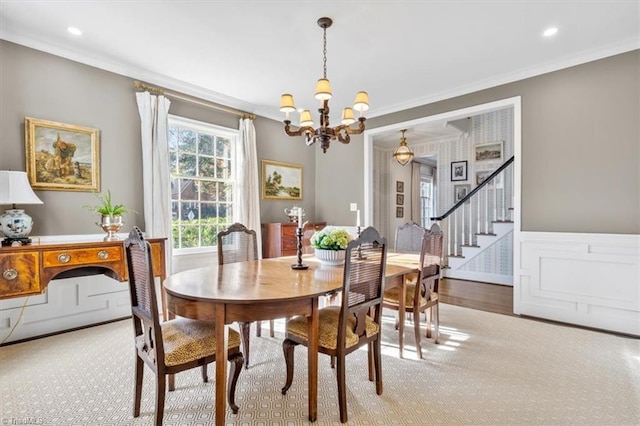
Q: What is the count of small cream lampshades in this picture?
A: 5